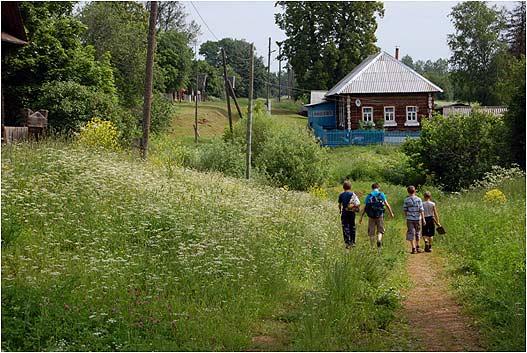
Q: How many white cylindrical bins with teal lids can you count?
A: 0